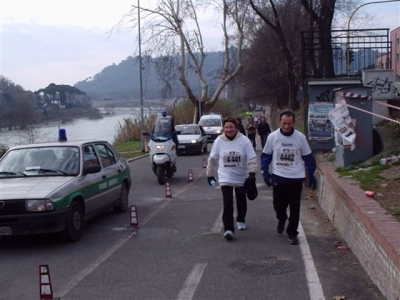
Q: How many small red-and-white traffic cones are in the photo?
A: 5